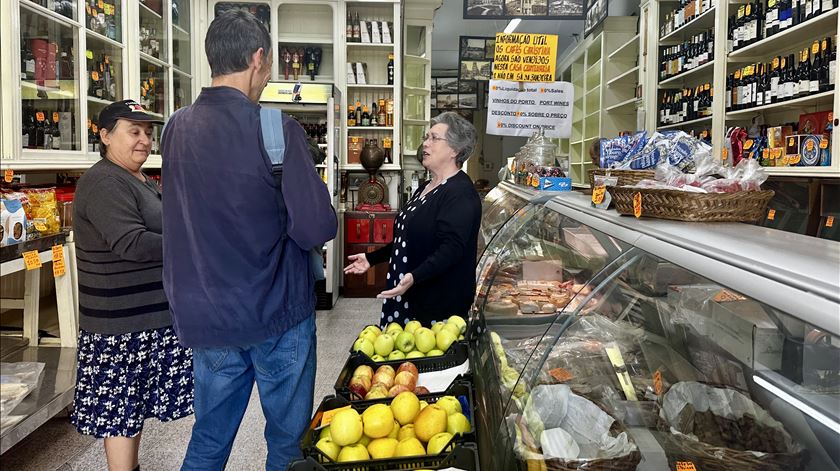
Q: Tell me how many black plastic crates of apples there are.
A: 3